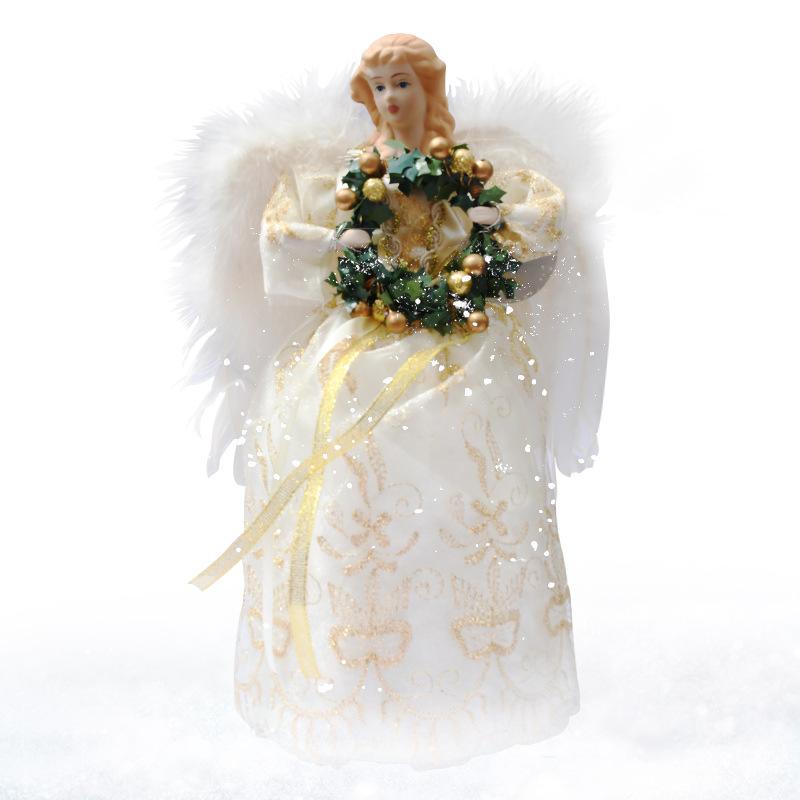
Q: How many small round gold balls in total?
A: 12